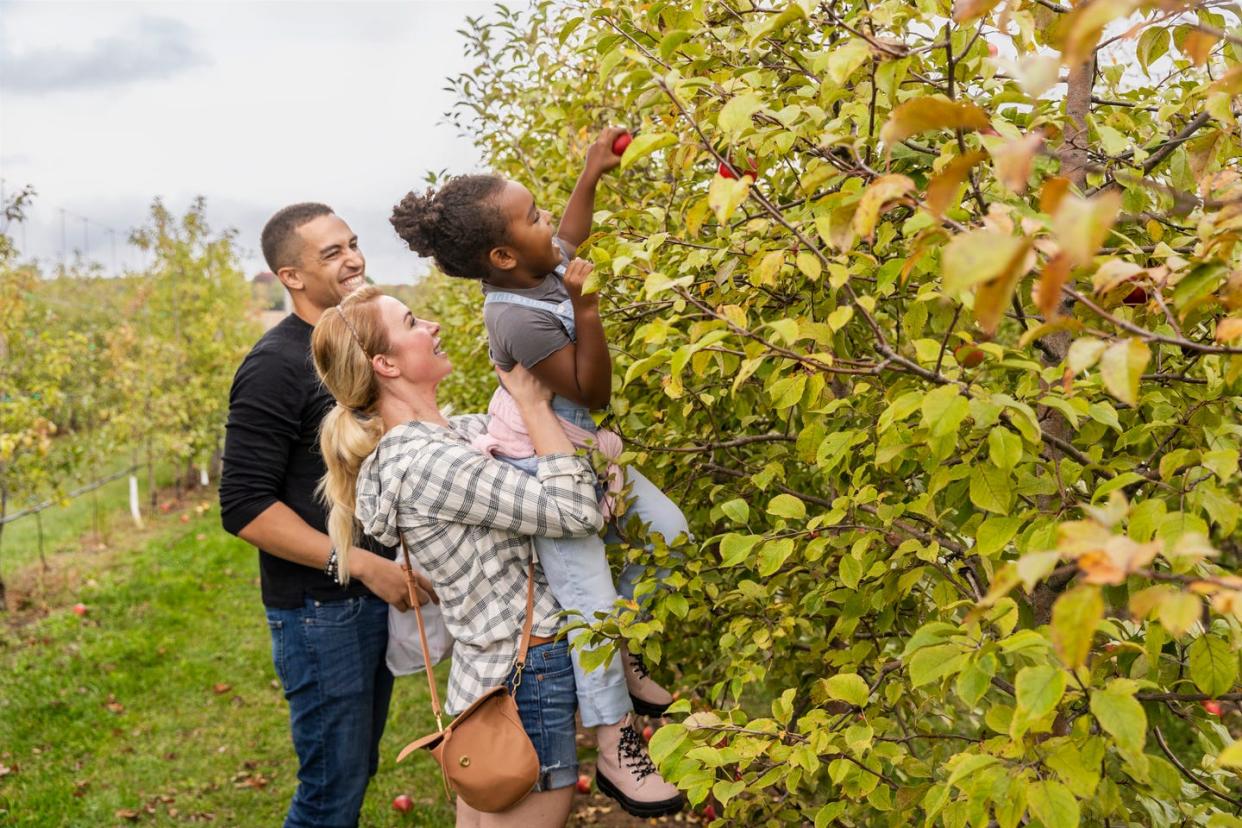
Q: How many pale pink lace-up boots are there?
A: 2